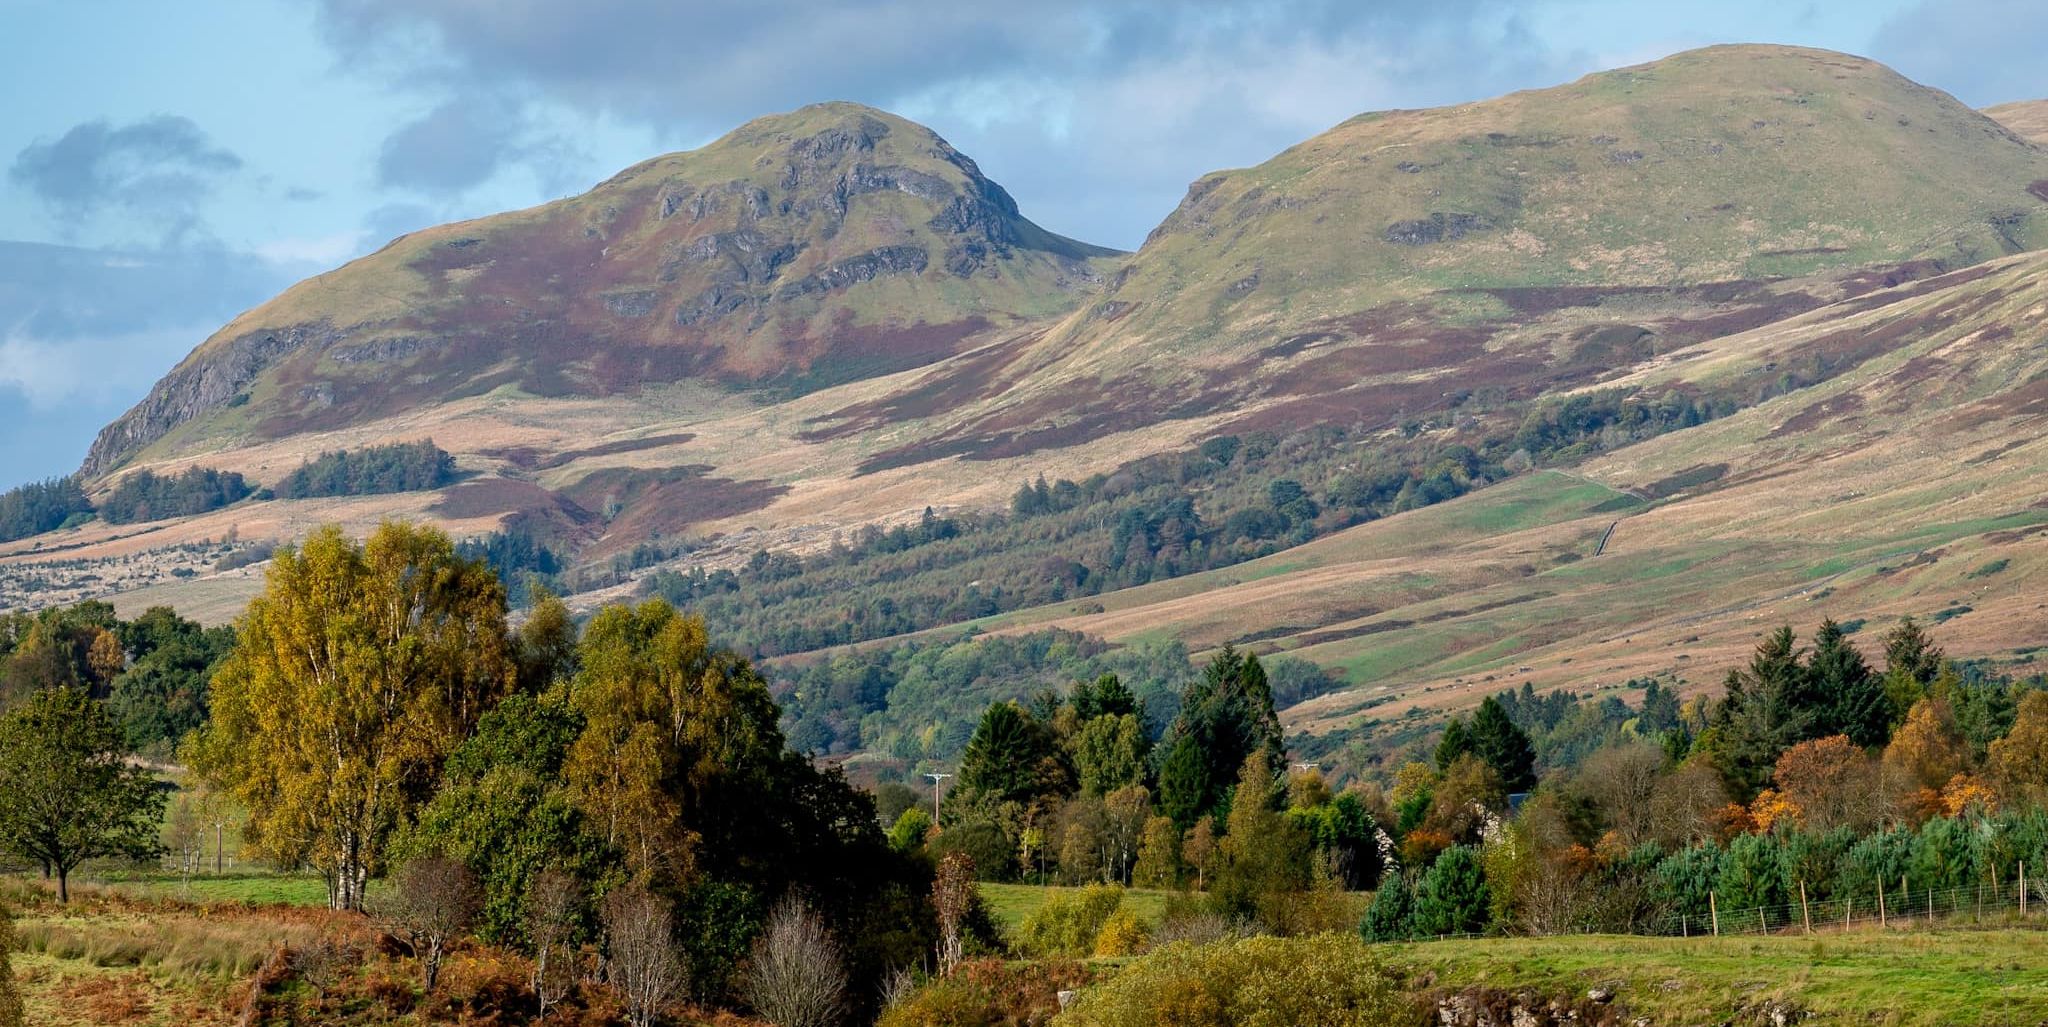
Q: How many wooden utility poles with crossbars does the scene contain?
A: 2